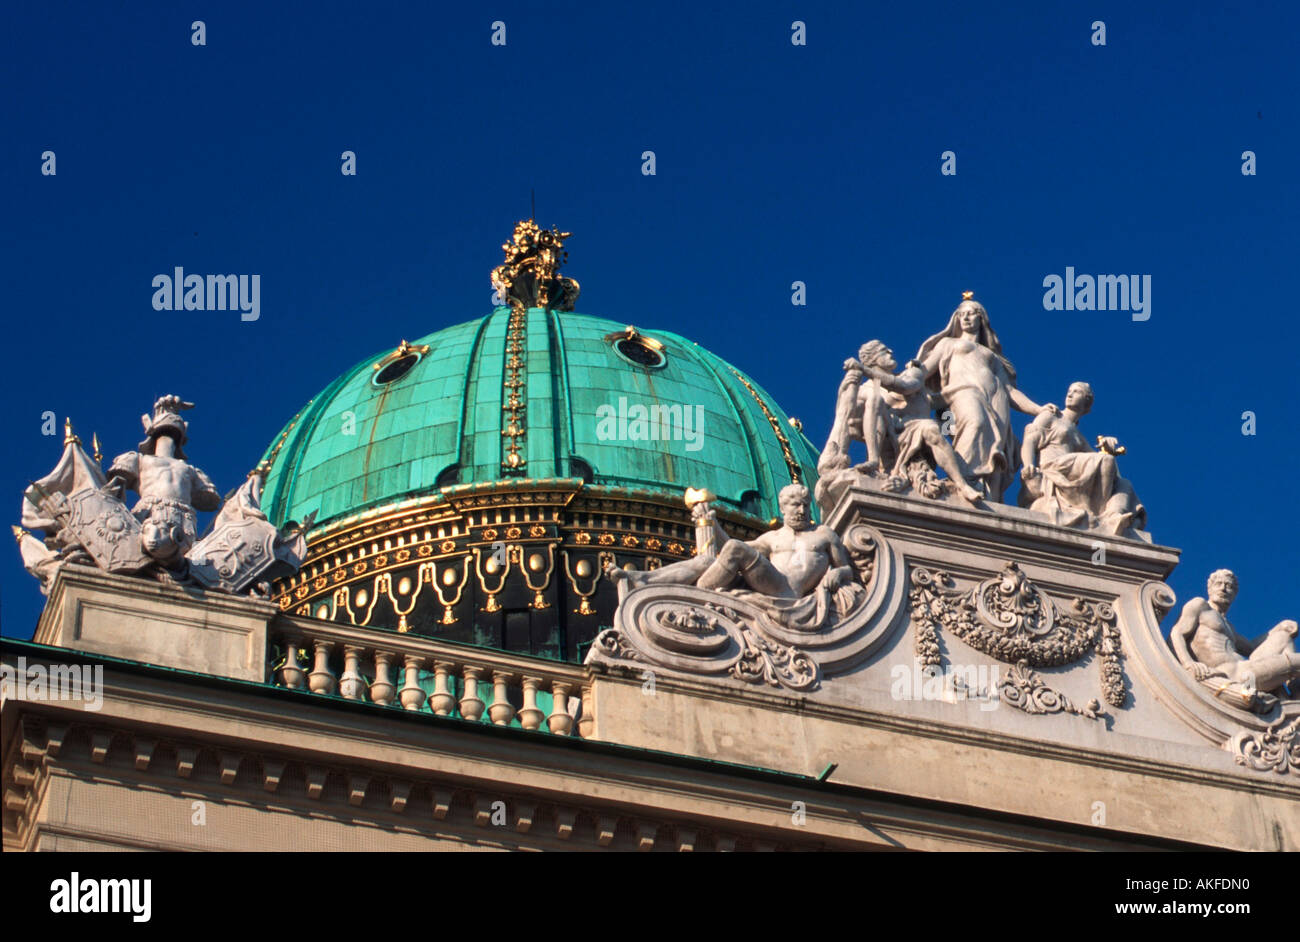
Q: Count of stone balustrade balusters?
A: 11